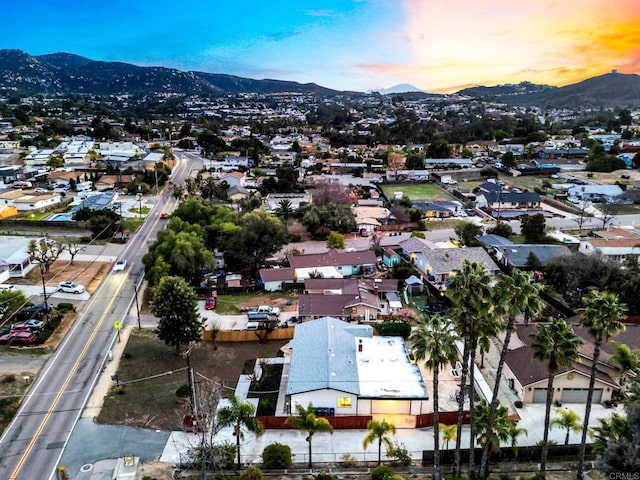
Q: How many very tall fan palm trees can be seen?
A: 6